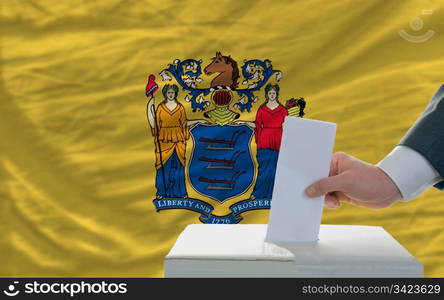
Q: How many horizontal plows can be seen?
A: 3